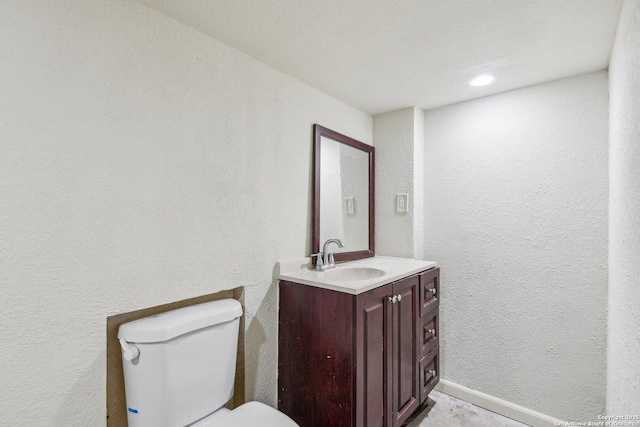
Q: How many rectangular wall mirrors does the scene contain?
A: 1